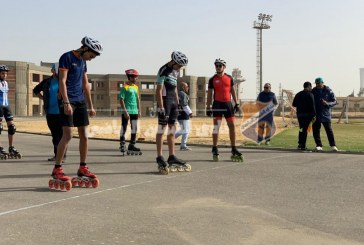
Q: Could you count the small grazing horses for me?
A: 0